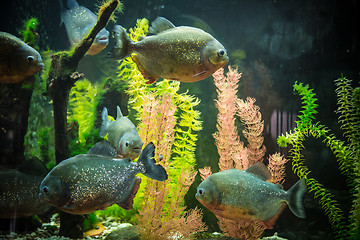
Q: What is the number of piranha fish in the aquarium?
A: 7